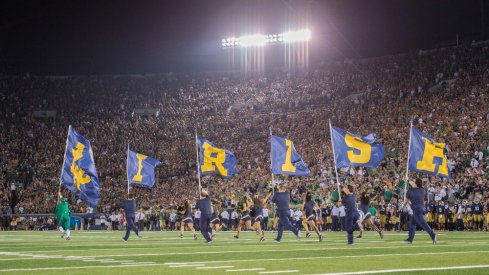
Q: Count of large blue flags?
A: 6